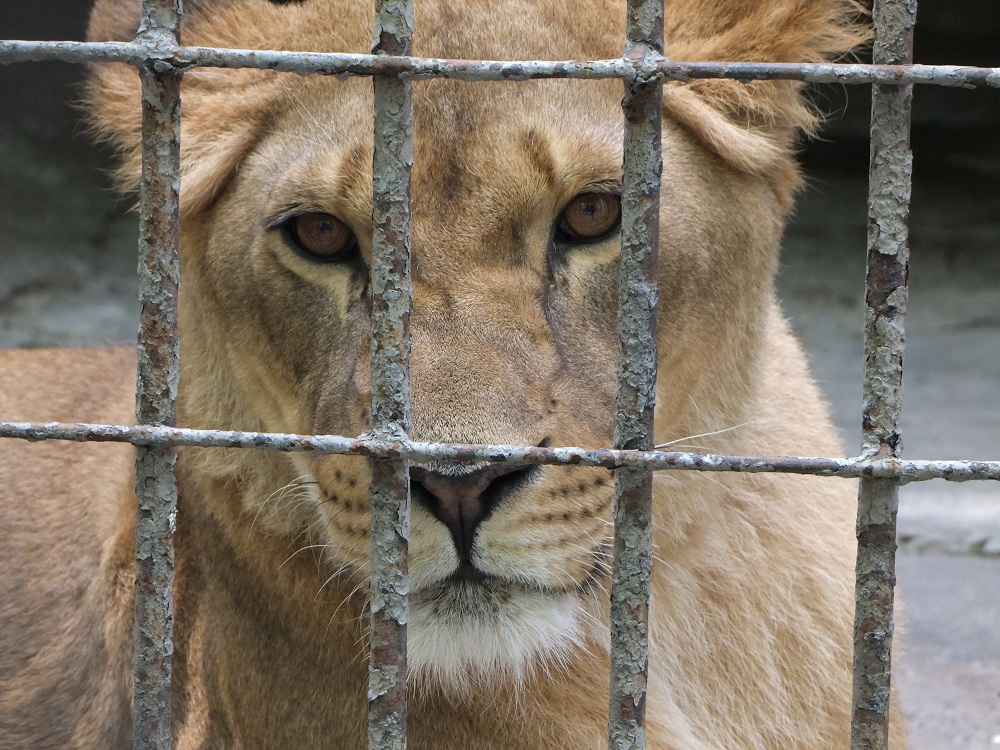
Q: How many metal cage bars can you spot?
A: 6